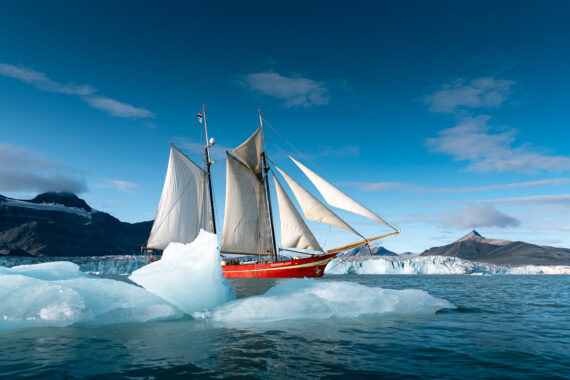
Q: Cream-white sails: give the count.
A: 6